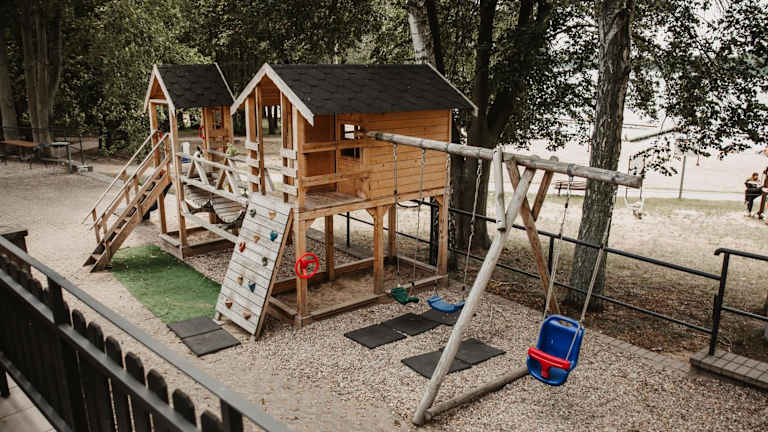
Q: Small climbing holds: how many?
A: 10